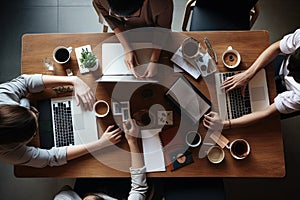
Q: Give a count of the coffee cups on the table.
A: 7